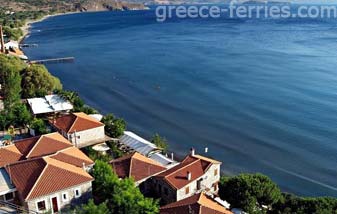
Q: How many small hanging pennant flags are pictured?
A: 0